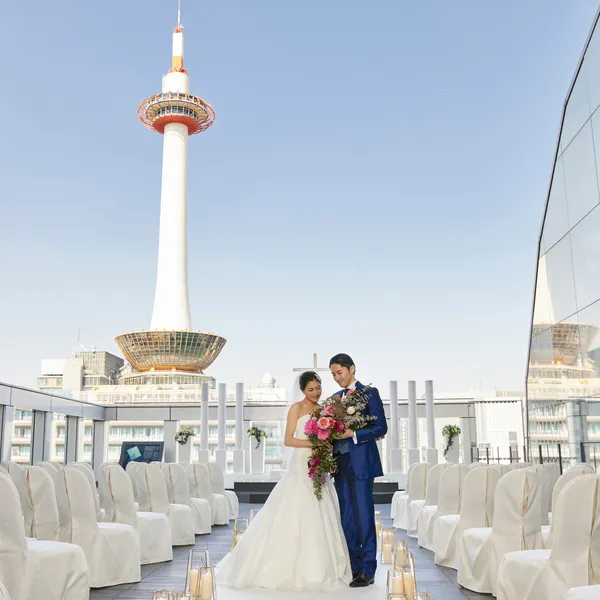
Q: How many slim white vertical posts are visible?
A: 6